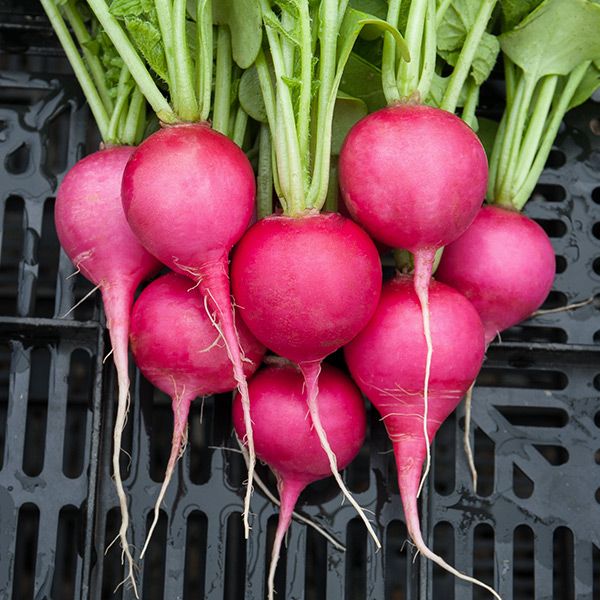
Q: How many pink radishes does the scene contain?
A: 8